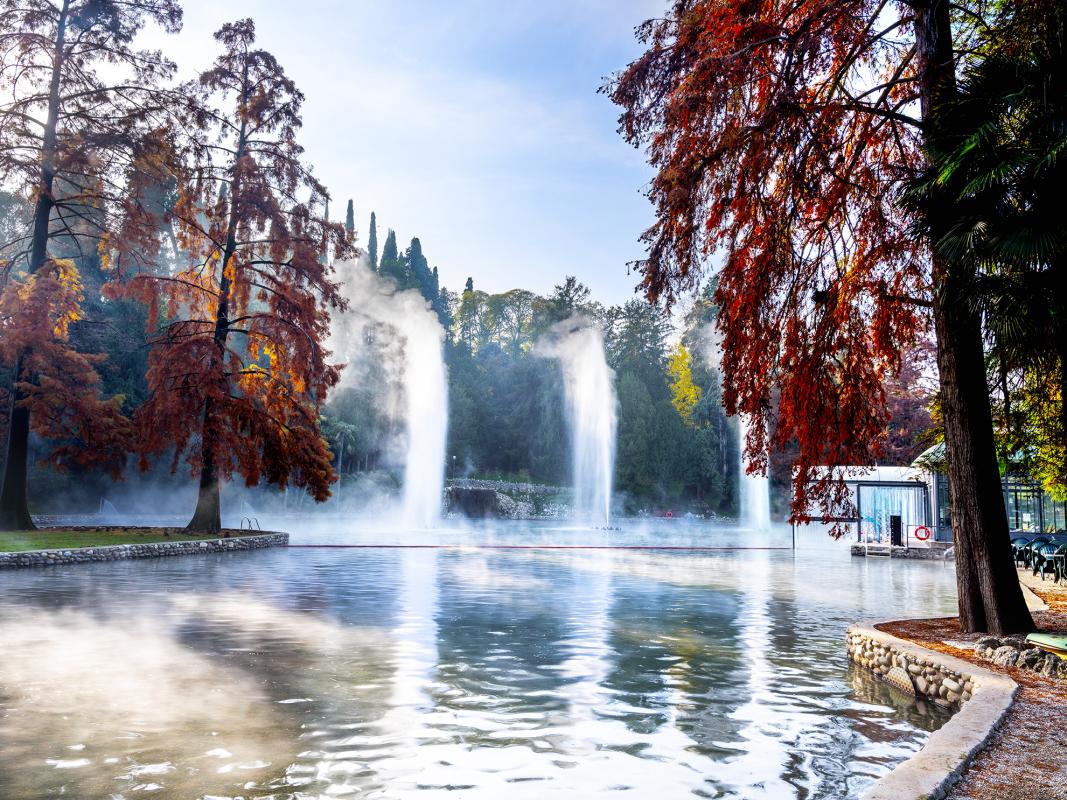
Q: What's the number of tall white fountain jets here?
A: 3